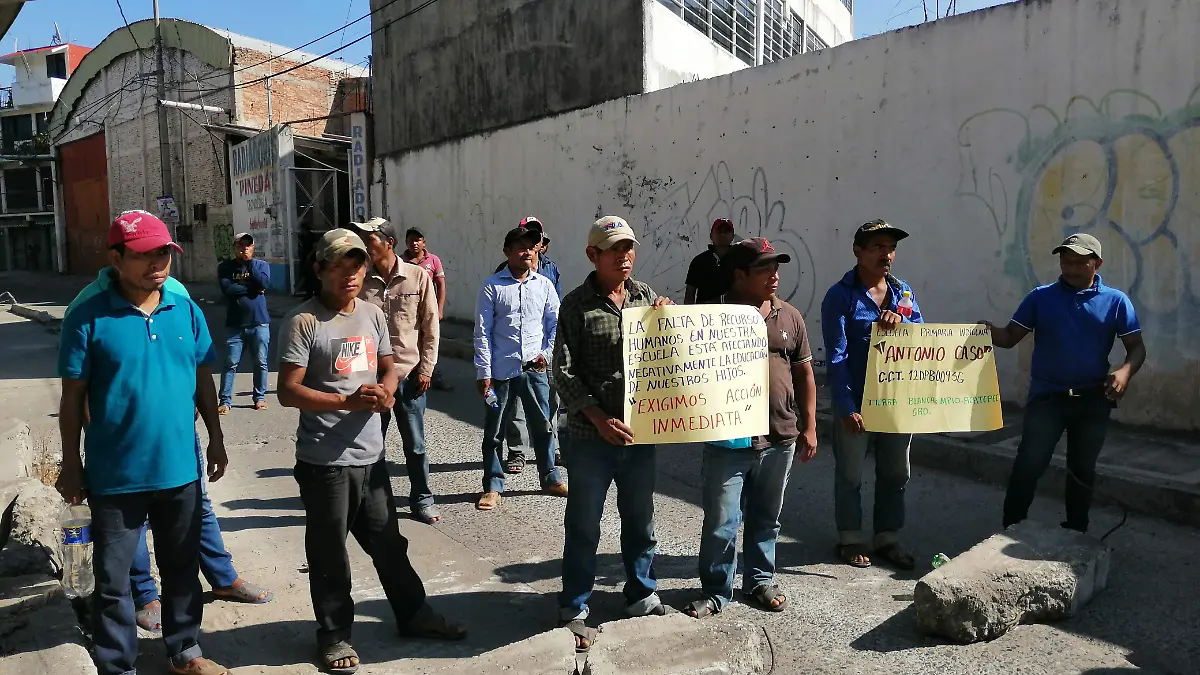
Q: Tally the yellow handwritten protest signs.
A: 2